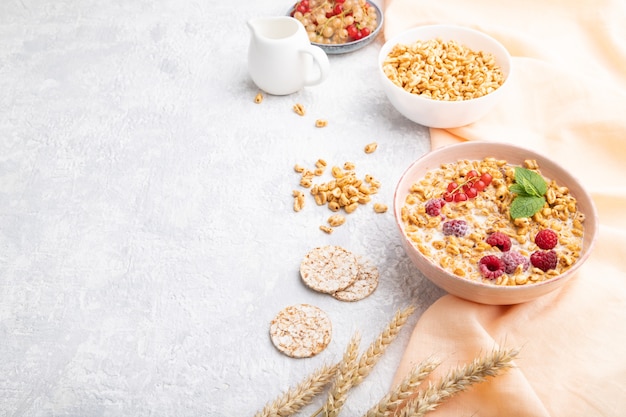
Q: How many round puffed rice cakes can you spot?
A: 3